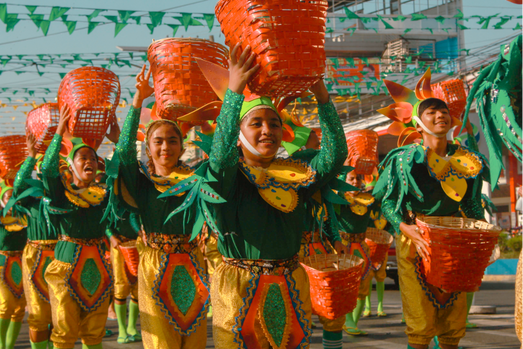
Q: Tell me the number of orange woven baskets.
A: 11